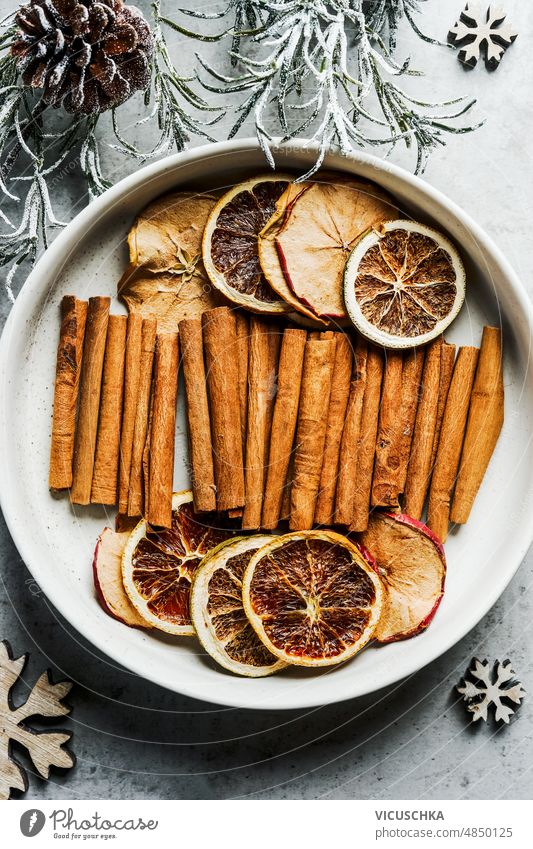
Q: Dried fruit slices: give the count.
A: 10